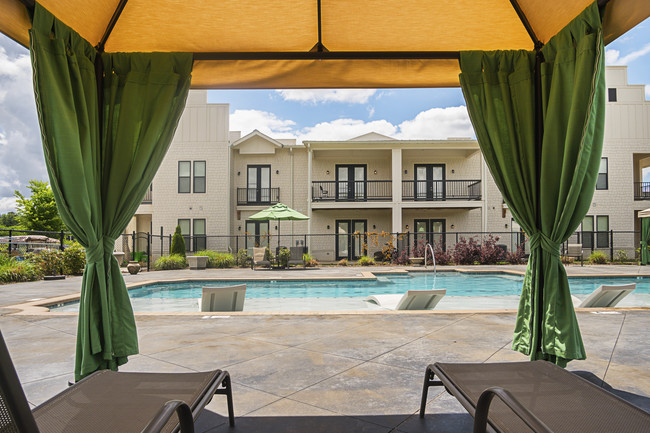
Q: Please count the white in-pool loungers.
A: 3